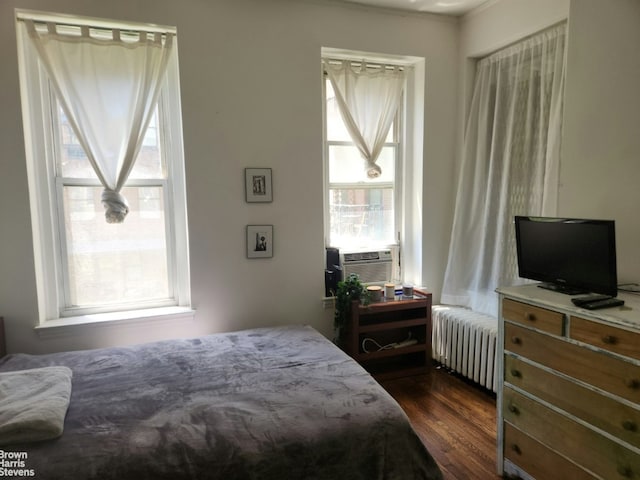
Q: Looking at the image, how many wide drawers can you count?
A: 4